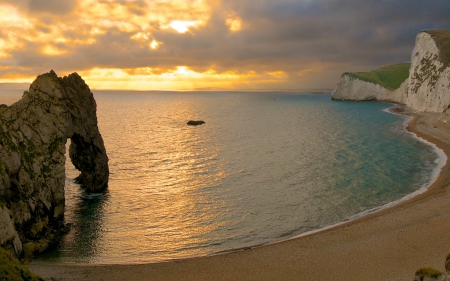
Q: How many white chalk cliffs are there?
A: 2